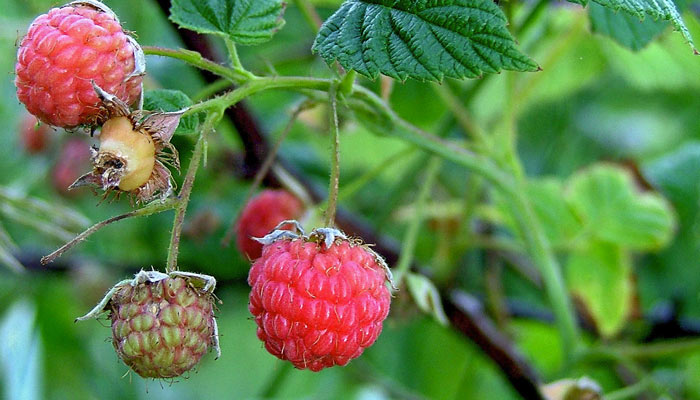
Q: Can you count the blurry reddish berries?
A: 3